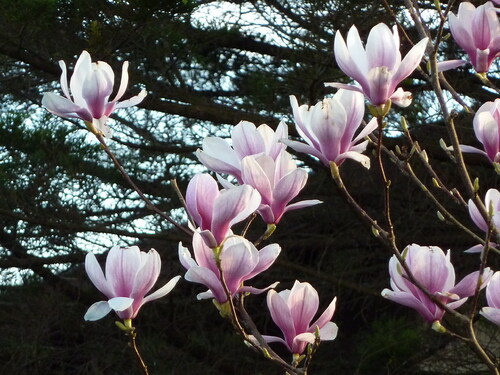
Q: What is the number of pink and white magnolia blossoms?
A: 14